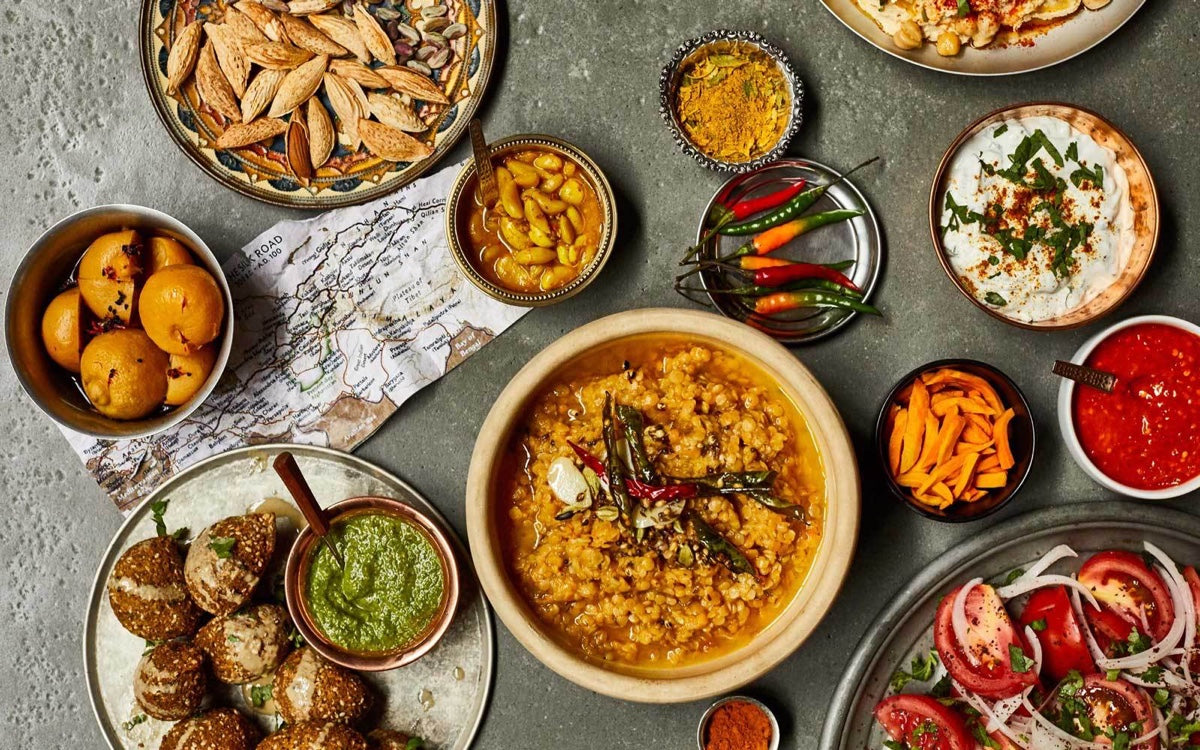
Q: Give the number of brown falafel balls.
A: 8